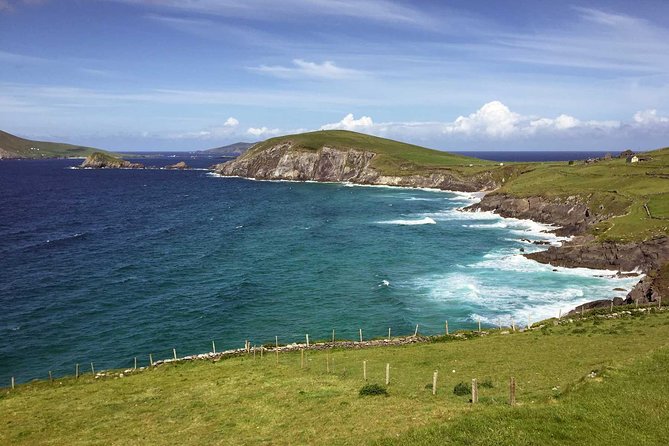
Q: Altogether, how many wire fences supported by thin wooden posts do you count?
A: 2